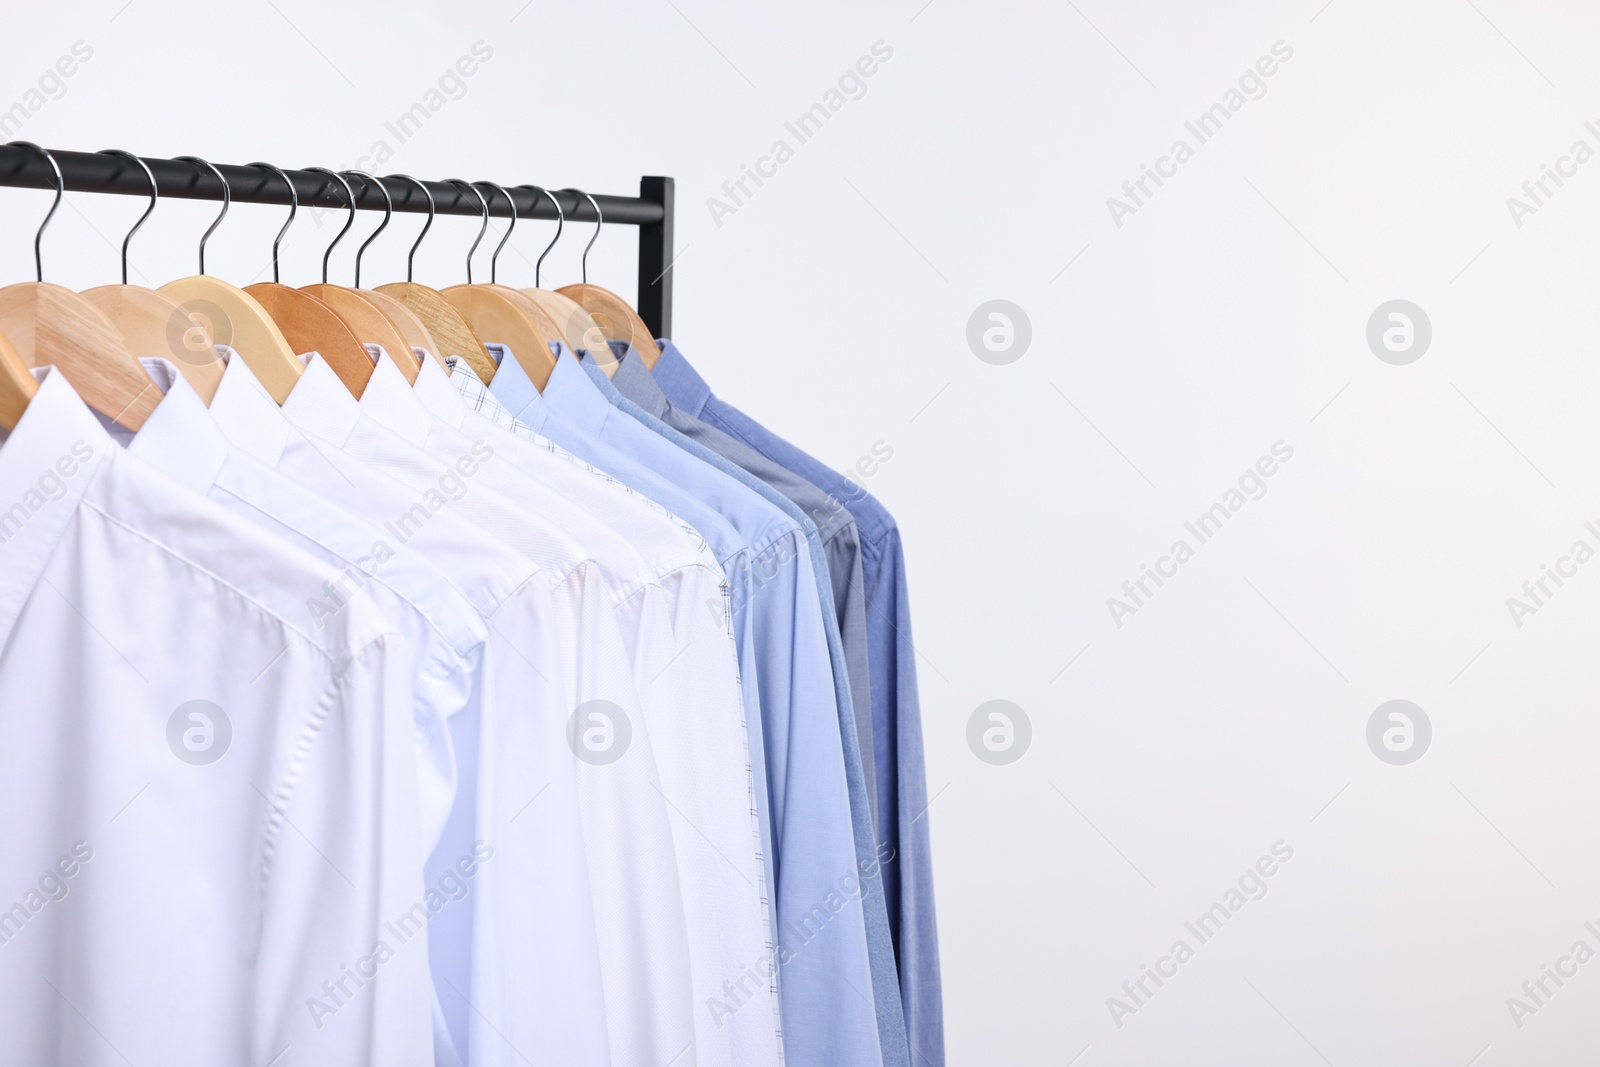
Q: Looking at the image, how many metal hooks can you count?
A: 11